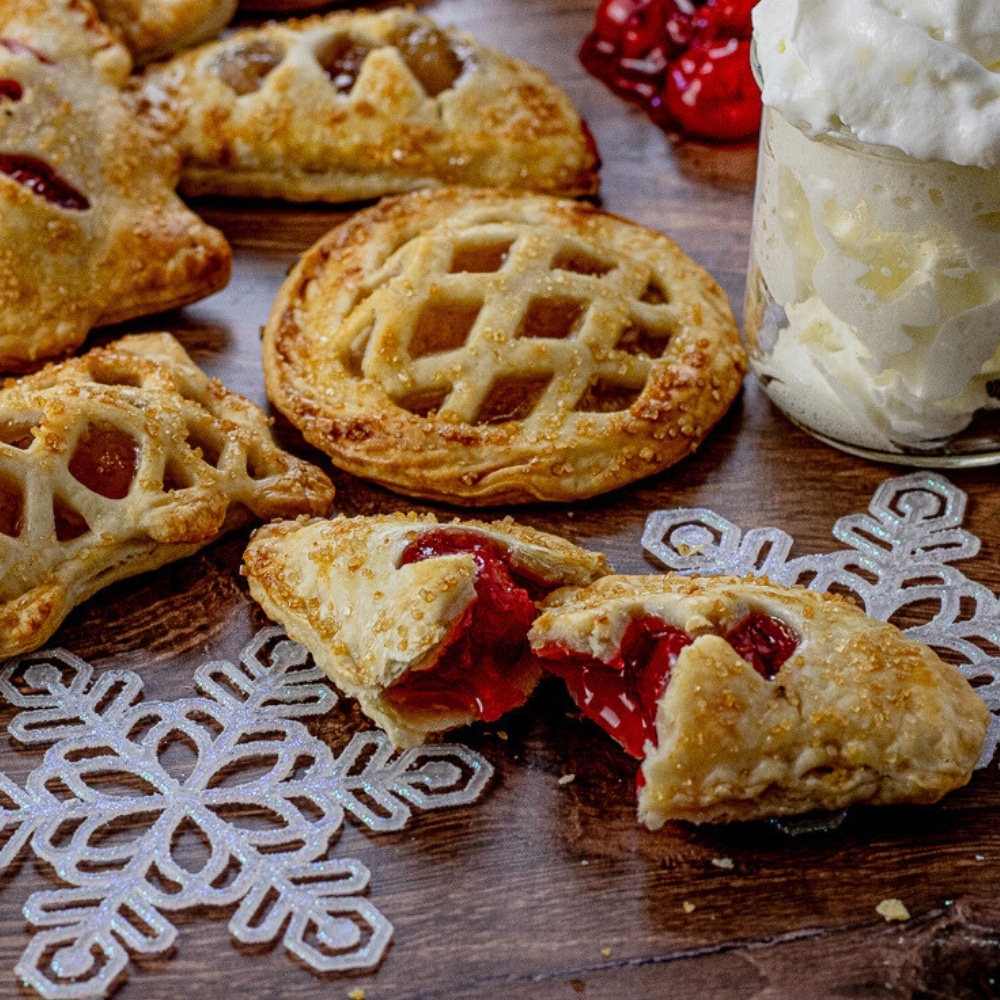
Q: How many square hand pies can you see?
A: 0